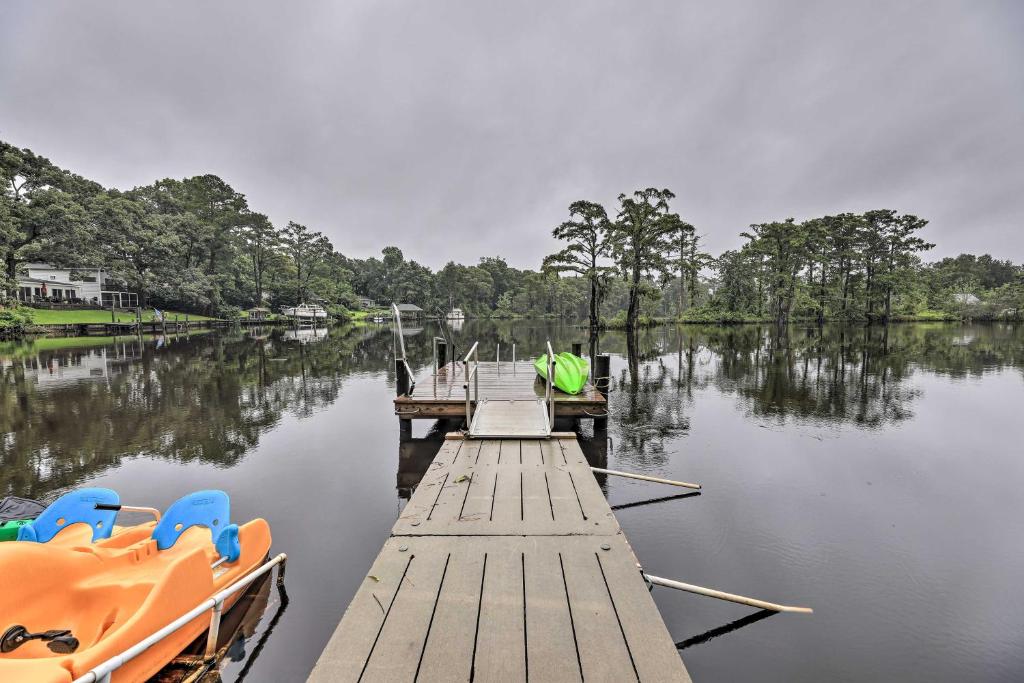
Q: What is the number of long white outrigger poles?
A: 2